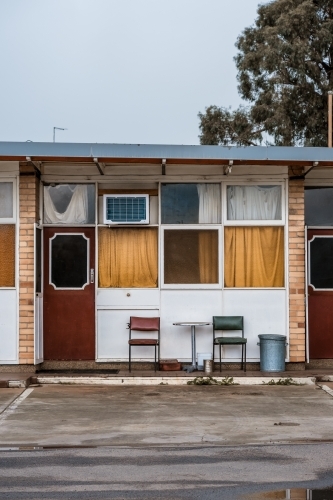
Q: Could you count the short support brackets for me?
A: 5